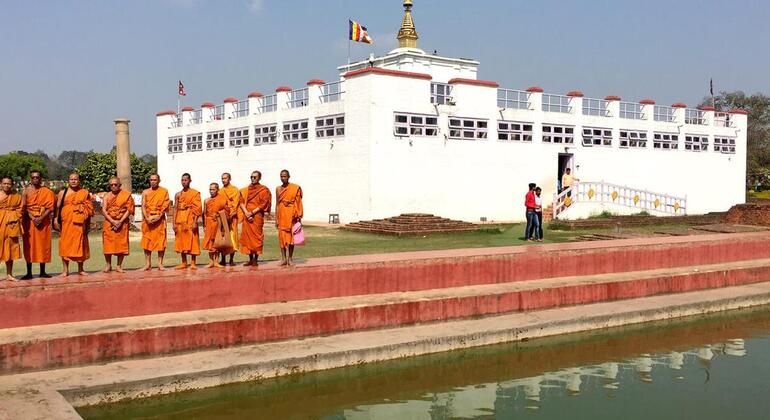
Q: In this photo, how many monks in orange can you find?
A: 10